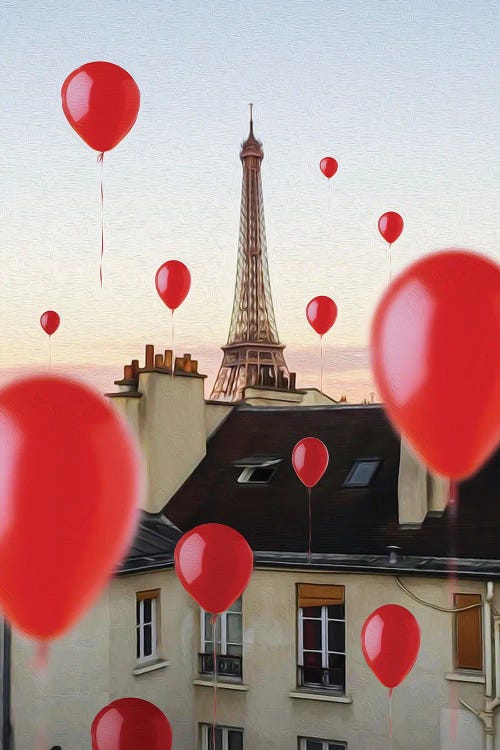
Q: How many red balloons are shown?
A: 12